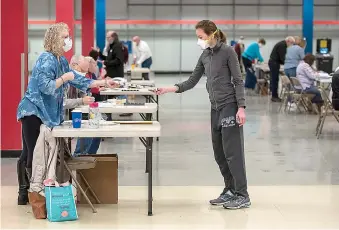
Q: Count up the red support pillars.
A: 3